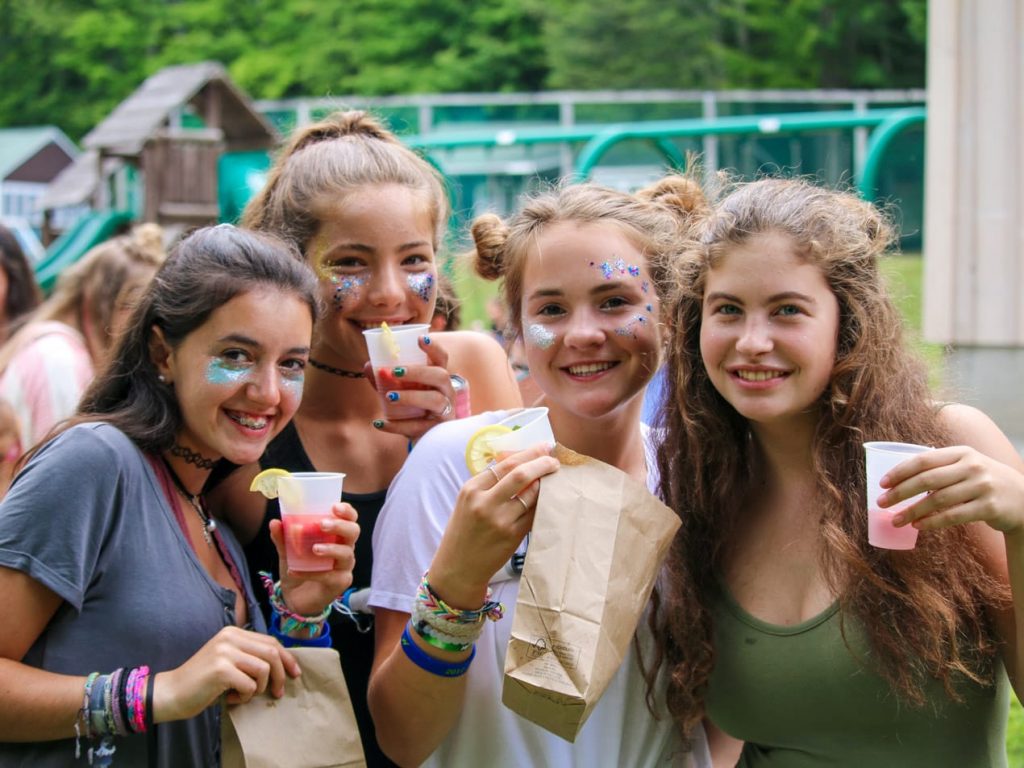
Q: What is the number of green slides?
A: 1